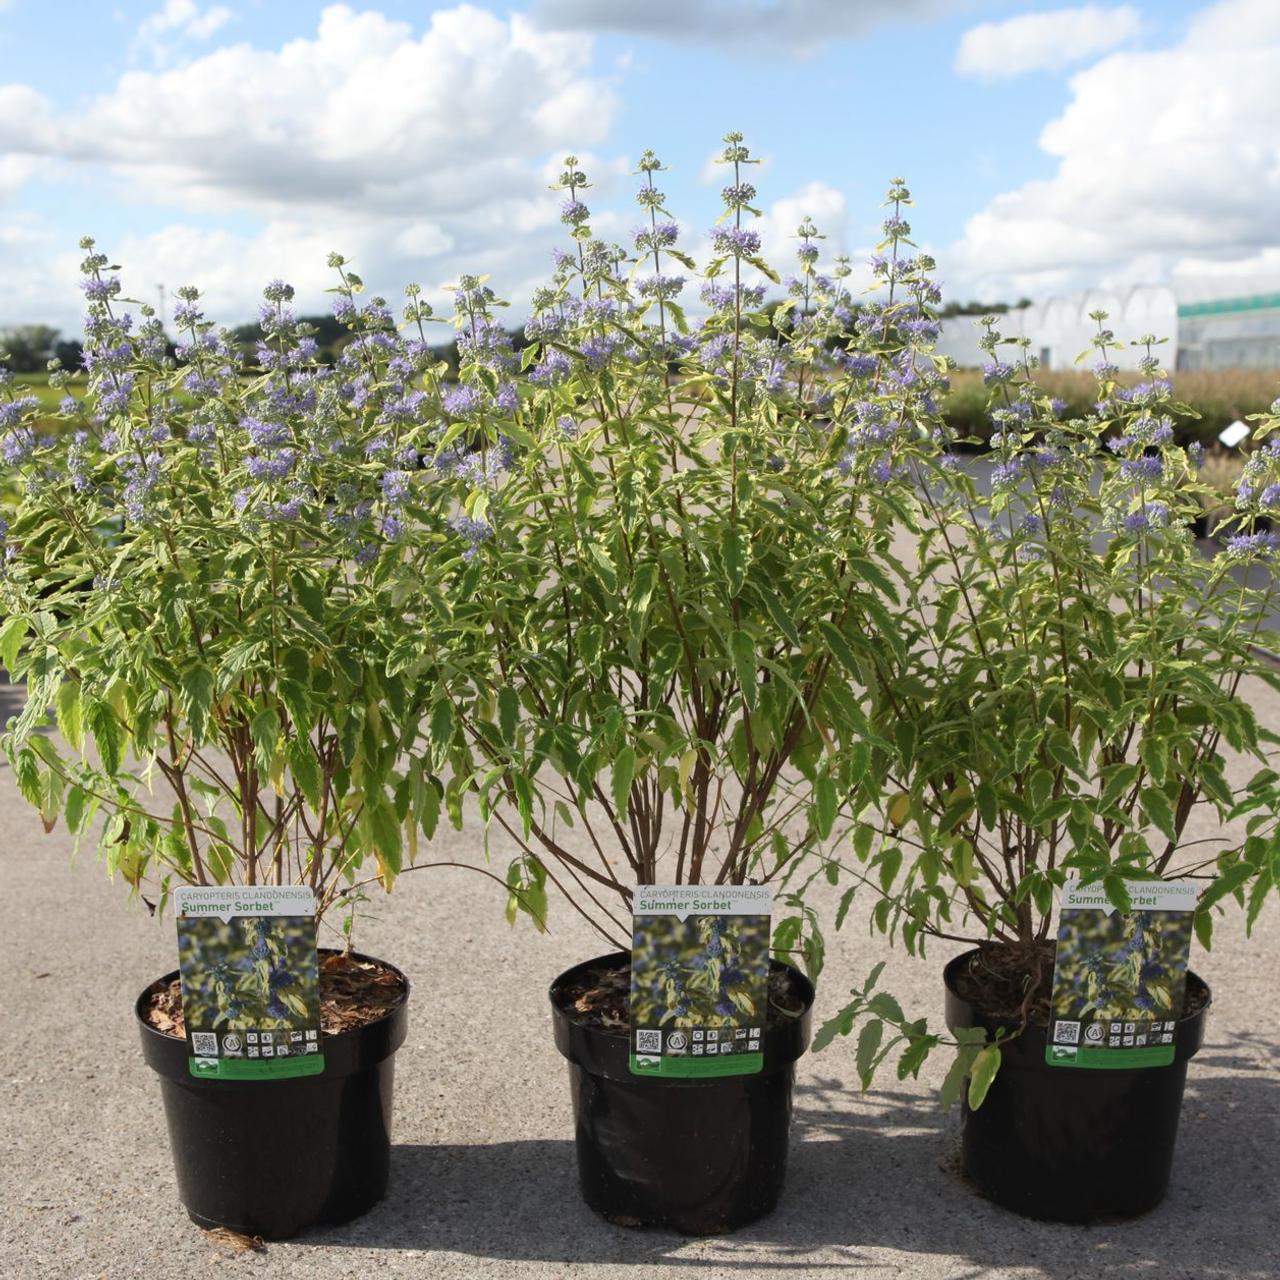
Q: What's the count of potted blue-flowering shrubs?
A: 3